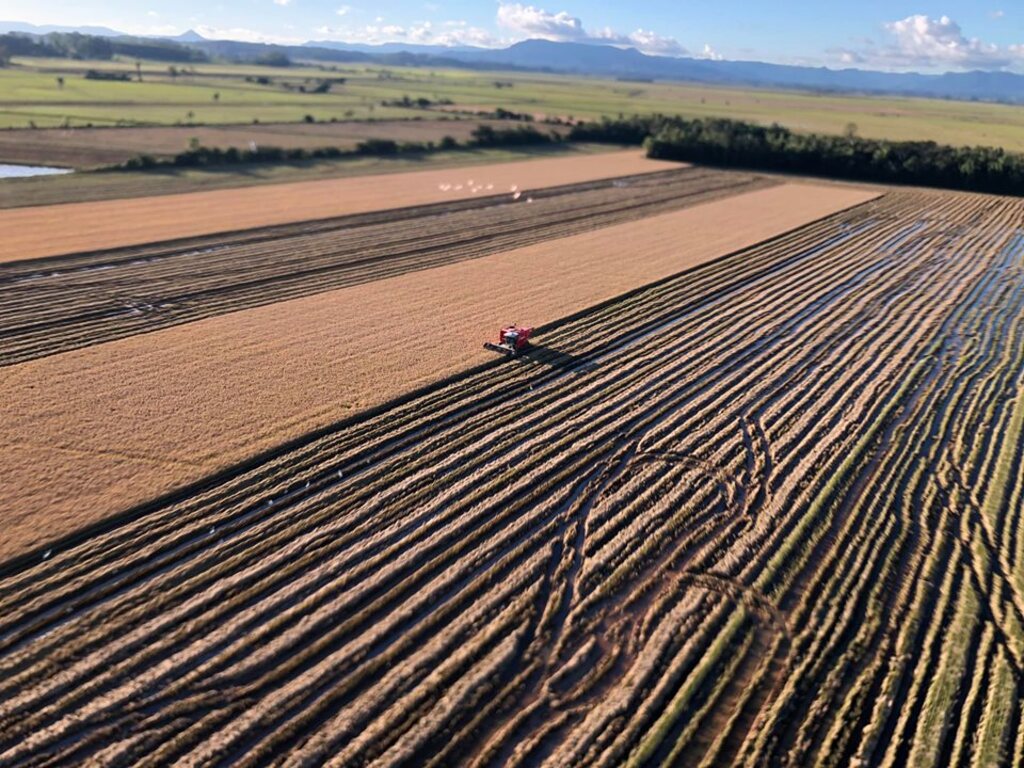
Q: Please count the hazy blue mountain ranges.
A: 1